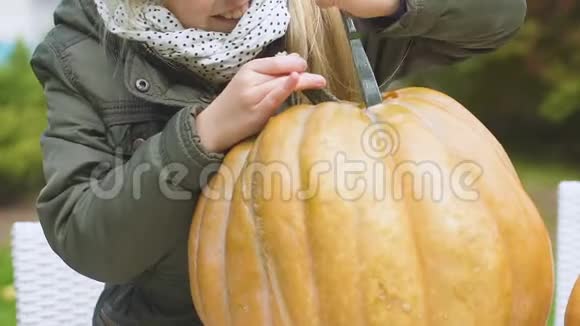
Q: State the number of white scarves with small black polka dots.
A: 1